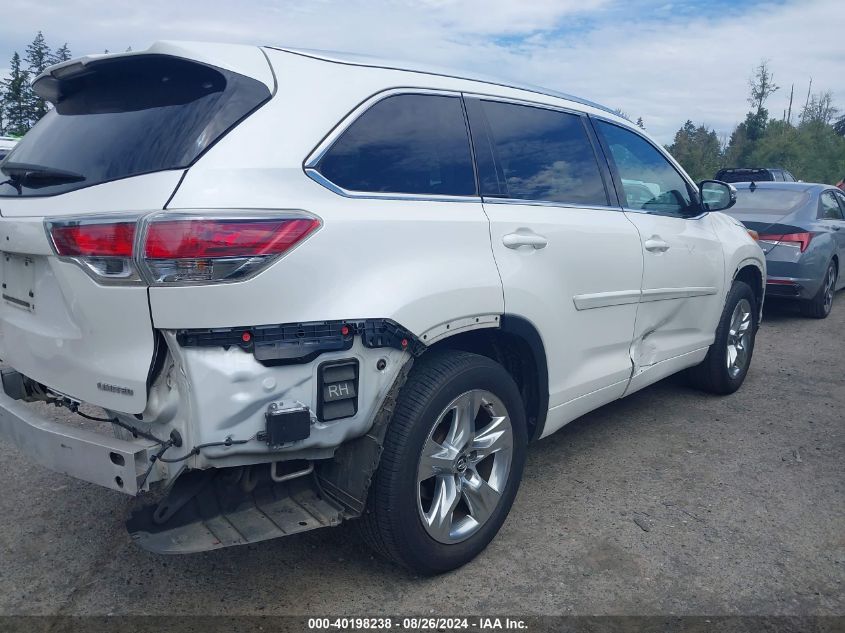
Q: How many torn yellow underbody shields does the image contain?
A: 0